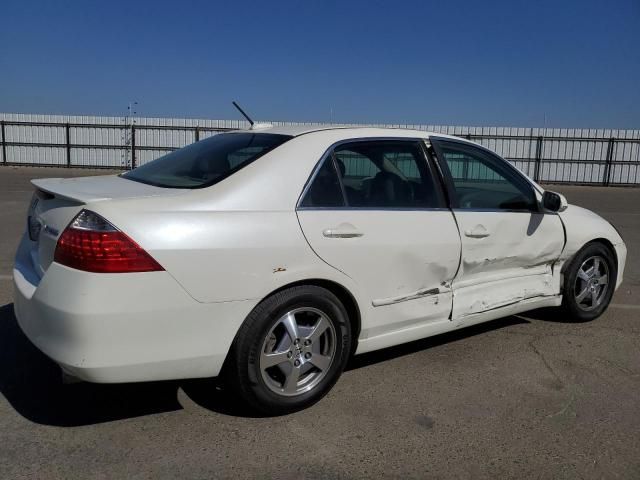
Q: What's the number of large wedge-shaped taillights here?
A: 1